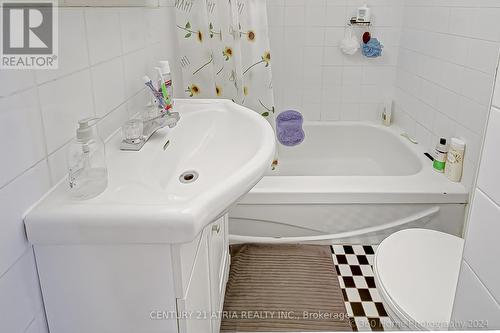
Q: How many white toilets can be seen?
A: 1